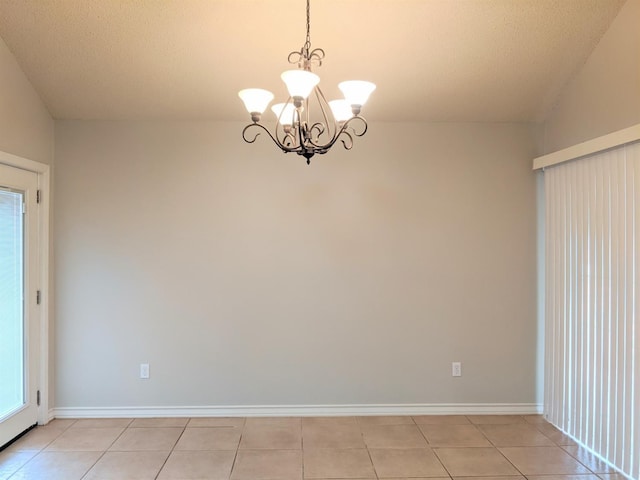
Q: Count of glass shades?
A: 5